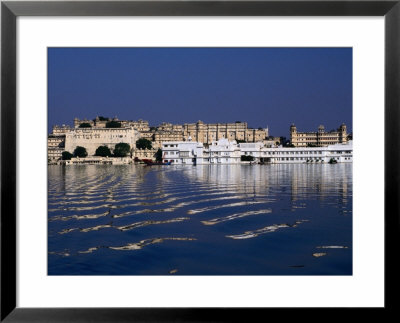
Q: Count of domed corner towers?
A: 2